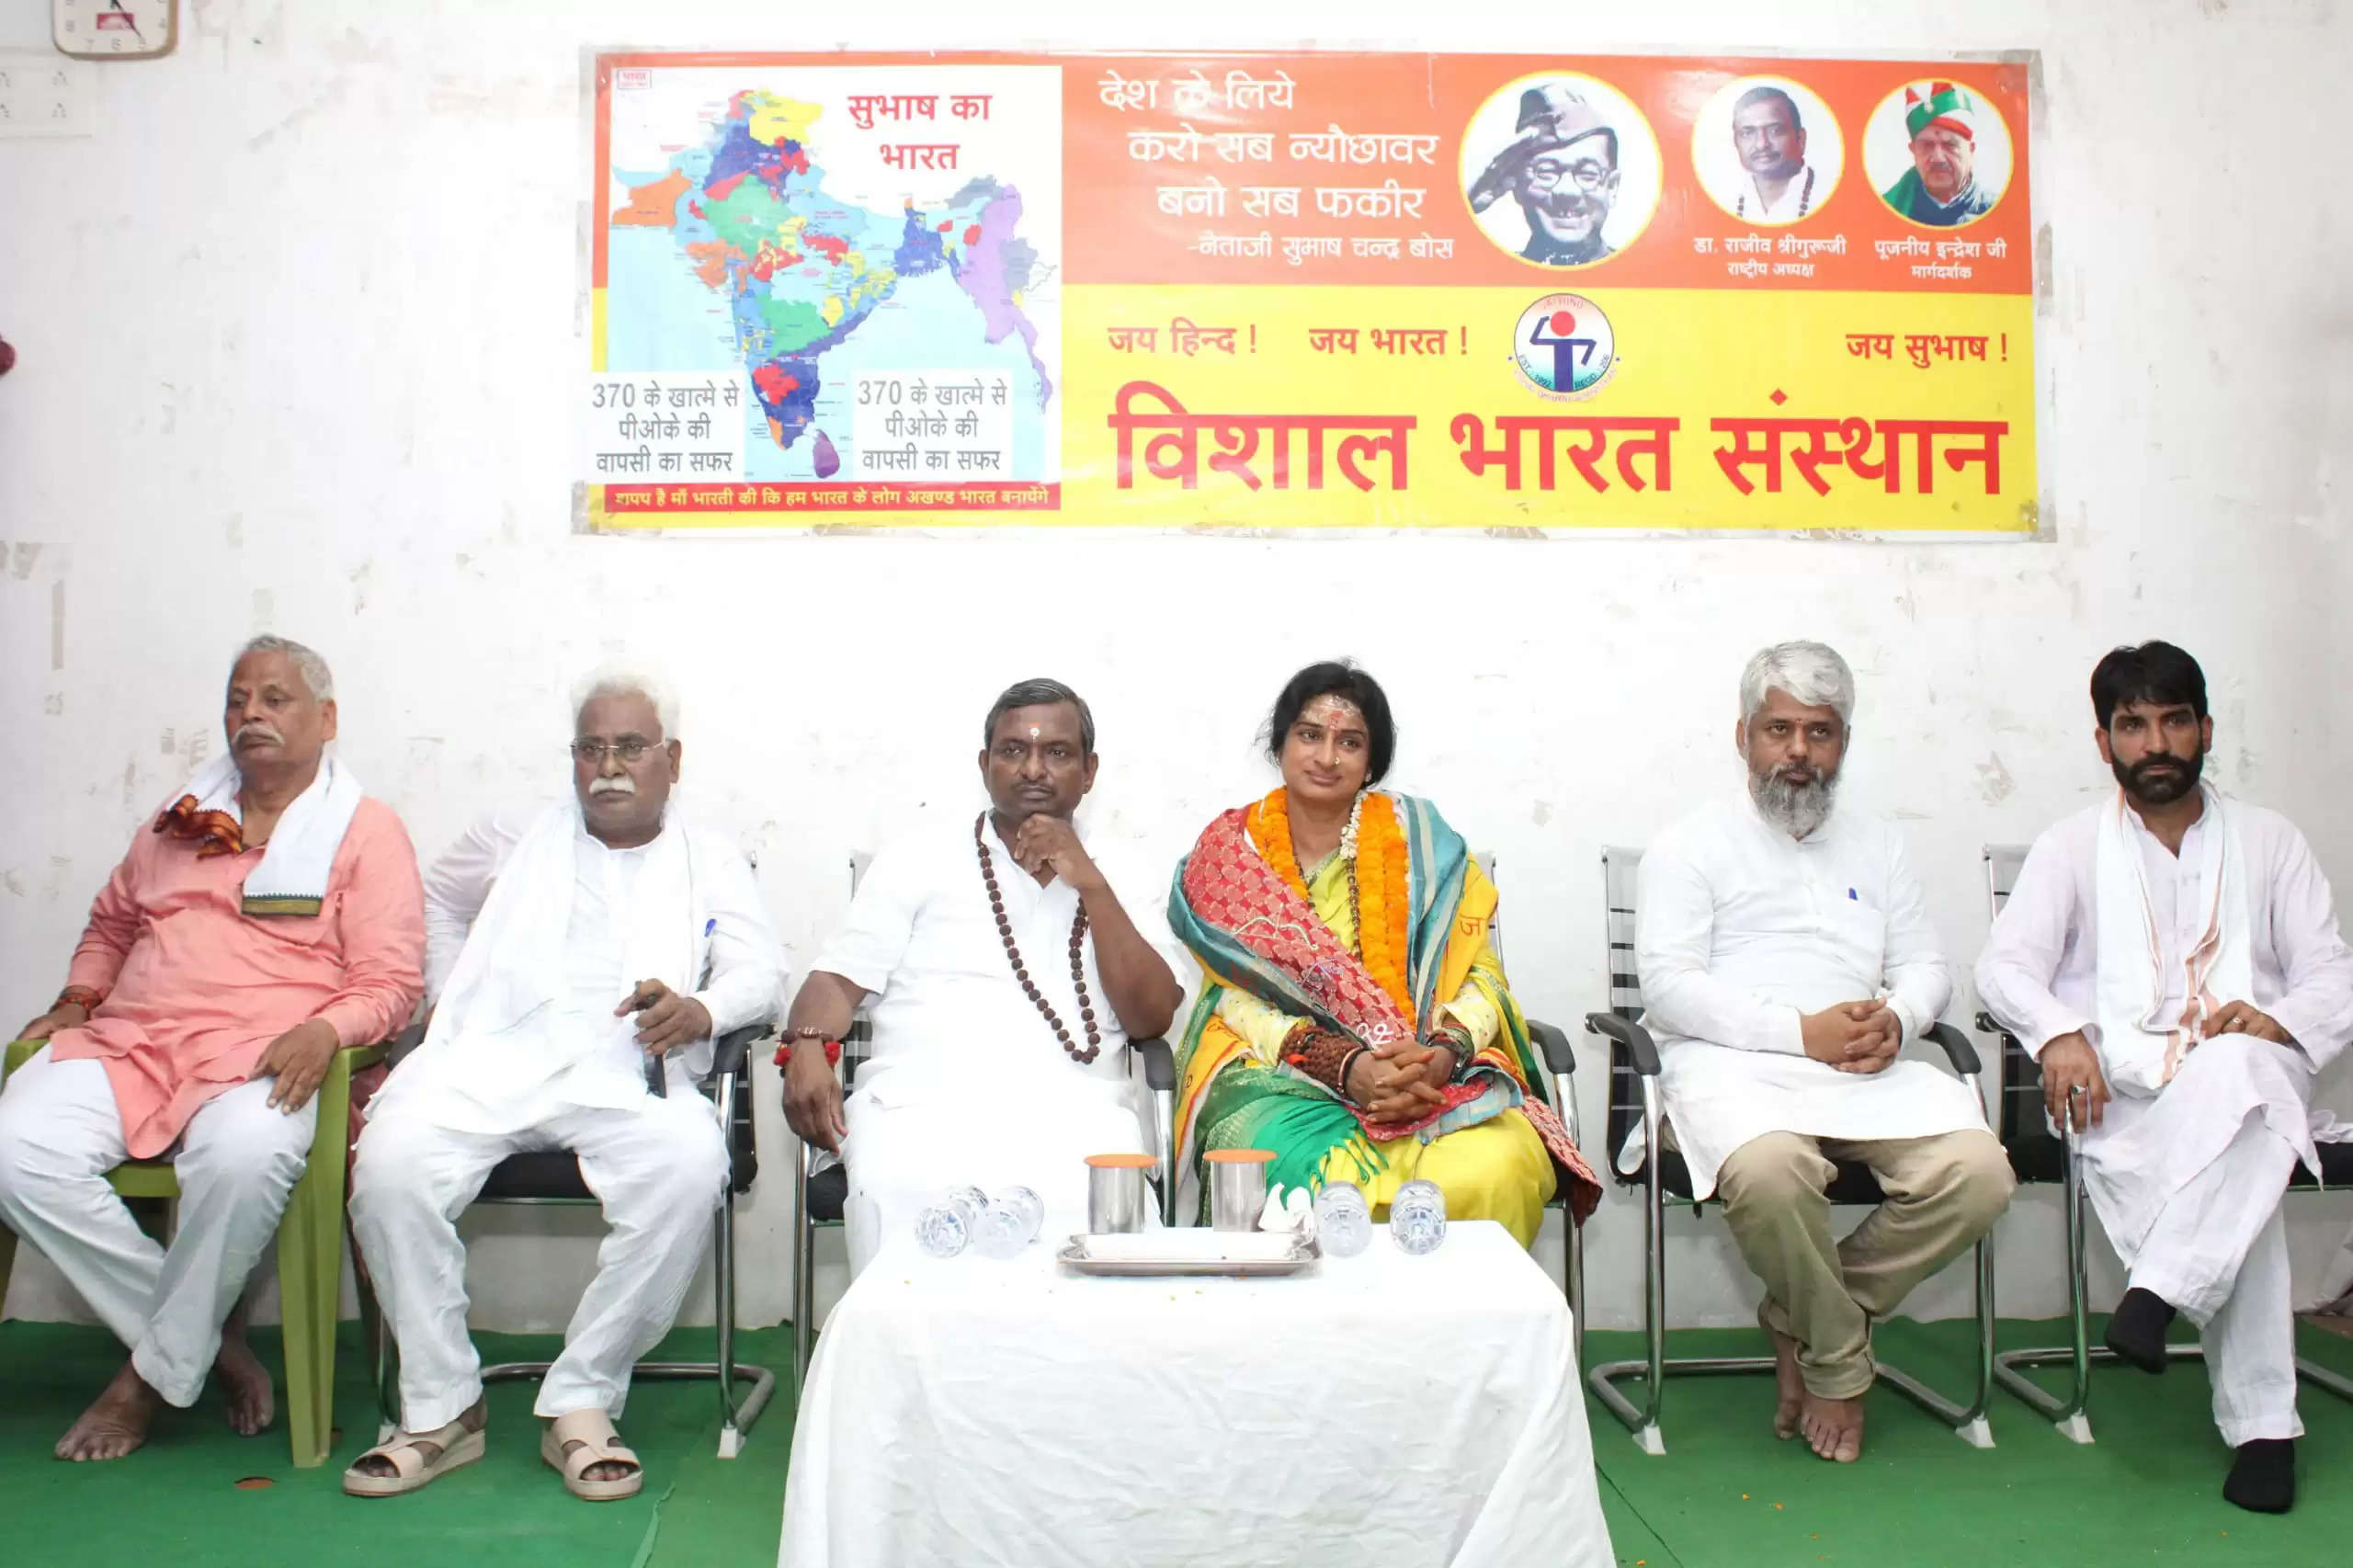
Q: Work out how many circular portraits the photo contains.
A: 3